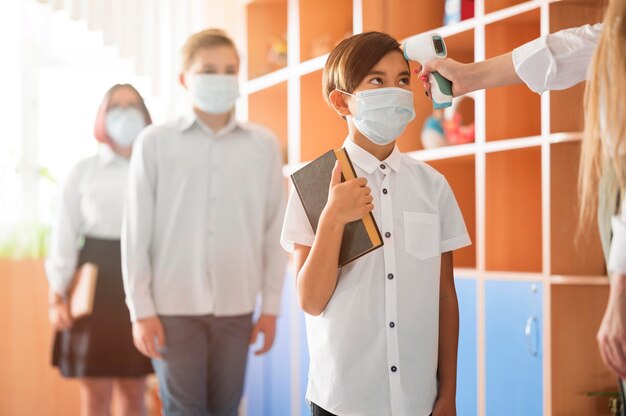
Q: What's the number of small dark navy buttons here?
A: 6